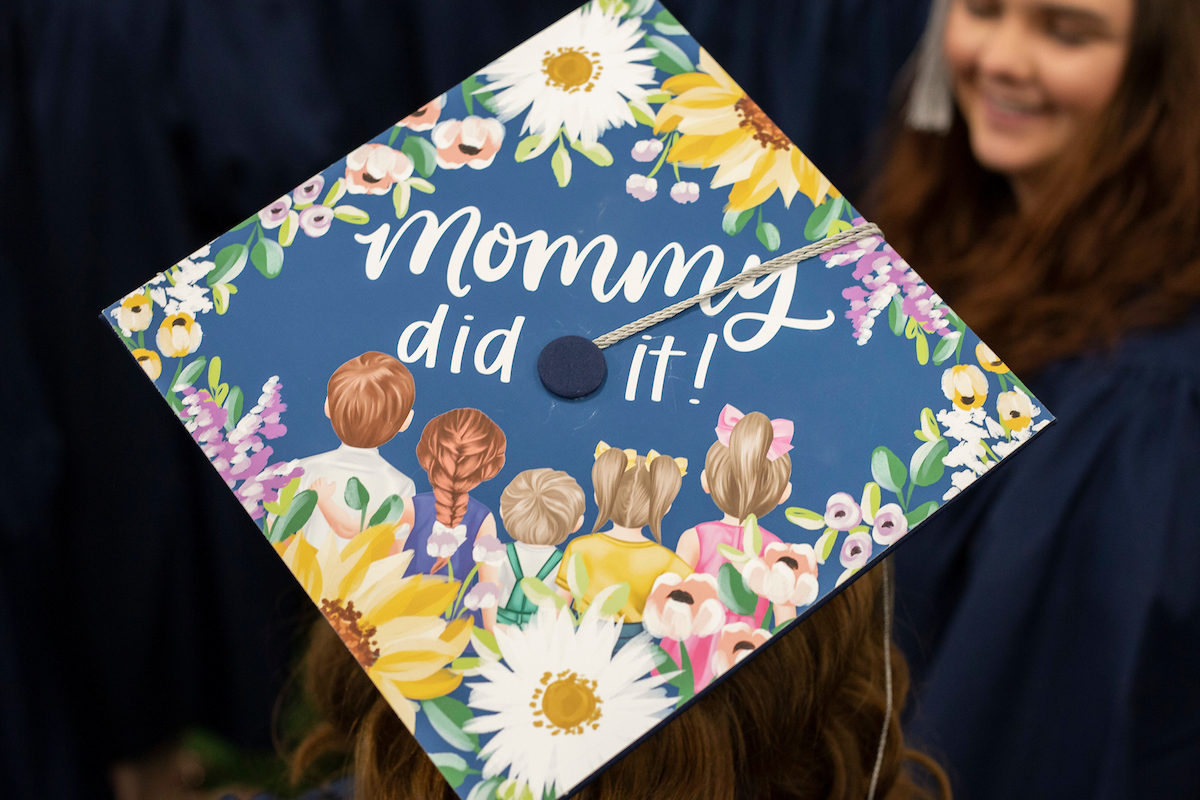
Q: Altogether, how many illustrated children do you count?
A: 5